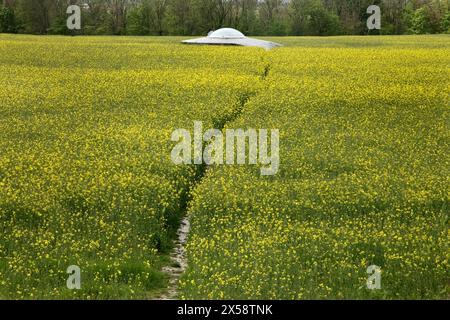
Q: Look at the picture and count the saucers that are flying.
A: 0